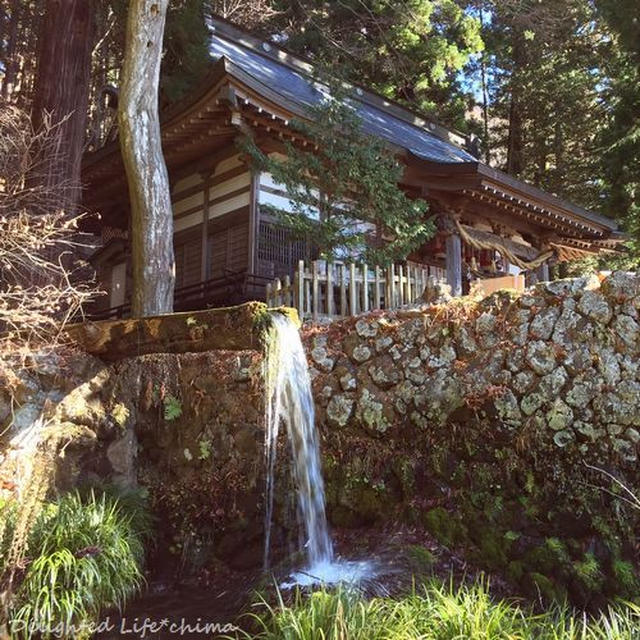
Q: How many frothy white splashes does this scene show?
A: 1